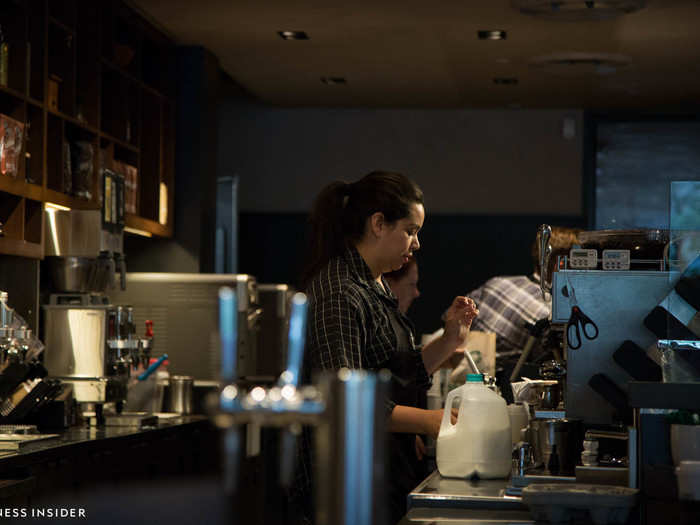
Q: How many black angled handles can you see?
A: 4